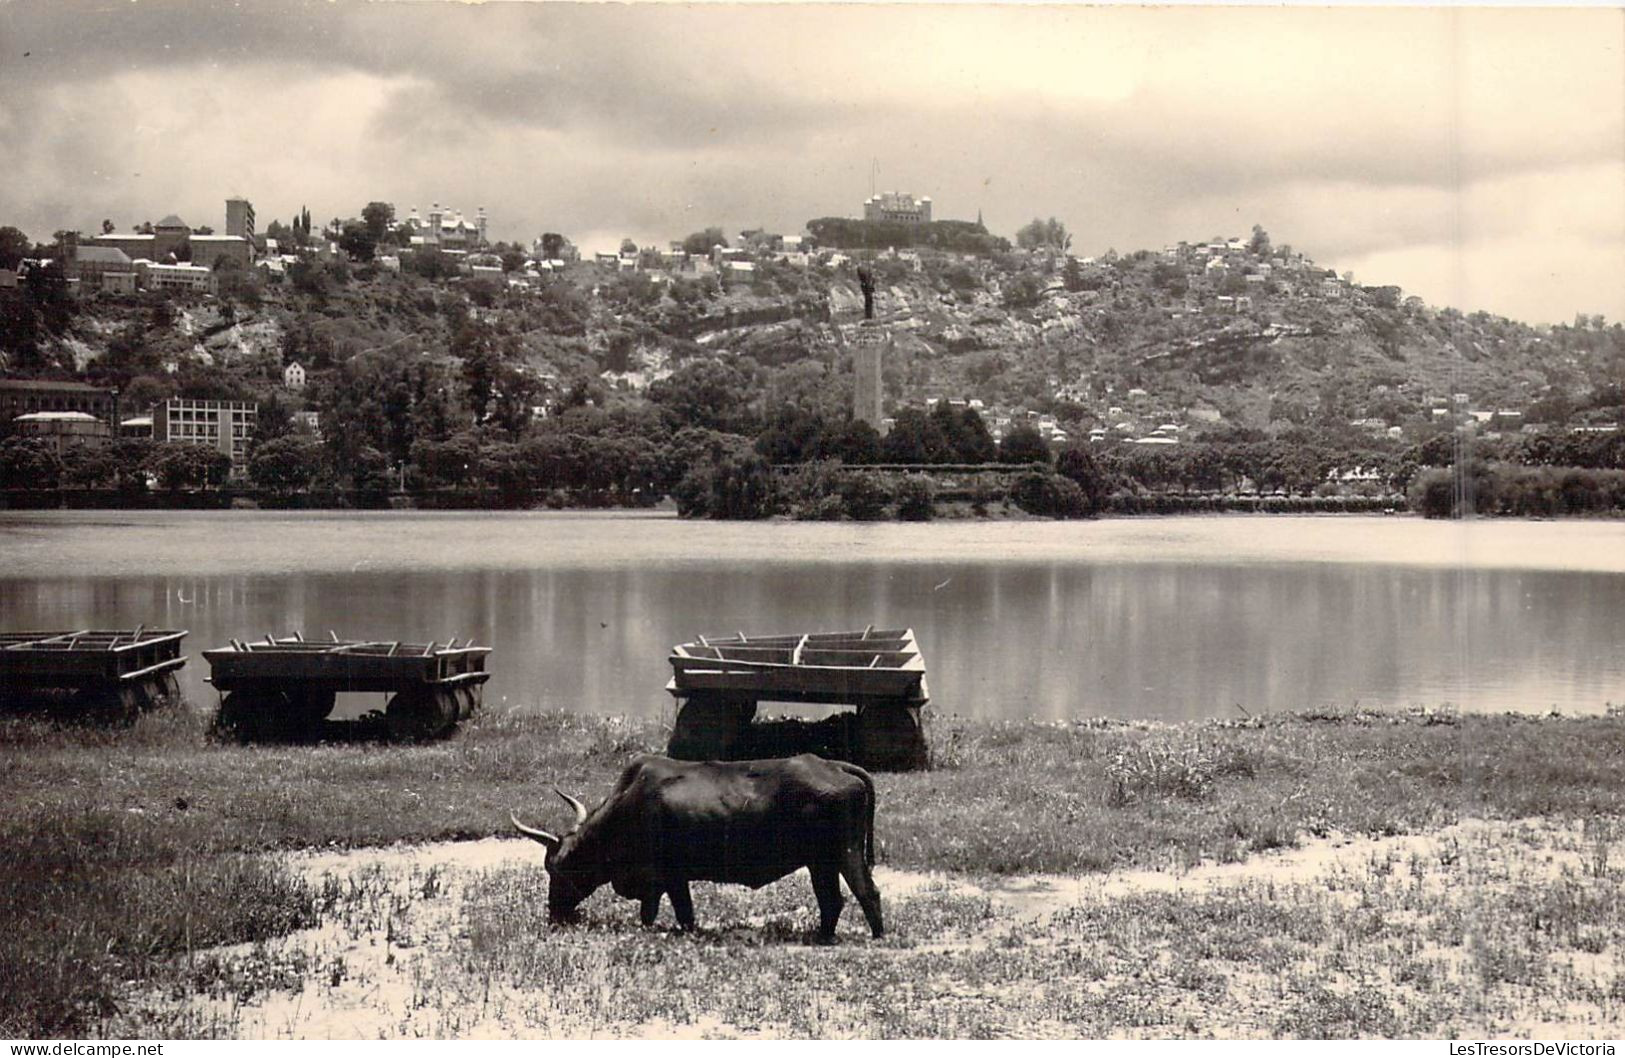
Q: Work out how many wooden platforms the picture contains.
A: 3